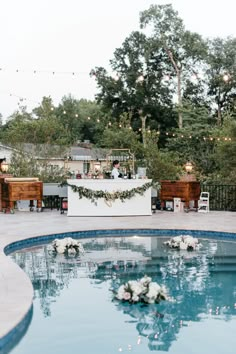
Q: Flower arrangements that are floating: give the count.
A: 3